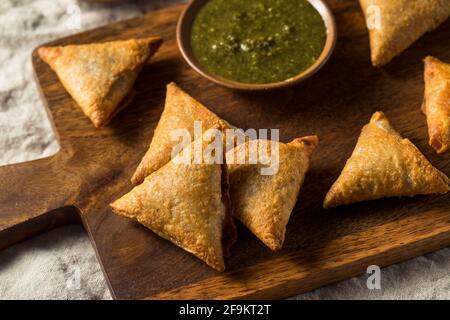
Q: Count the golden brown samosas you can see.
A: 7